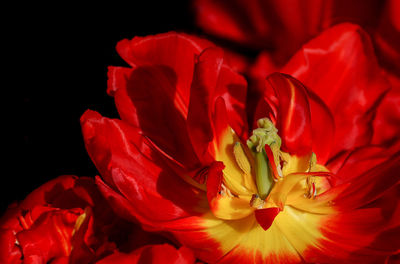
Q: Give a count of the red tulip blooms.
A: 3